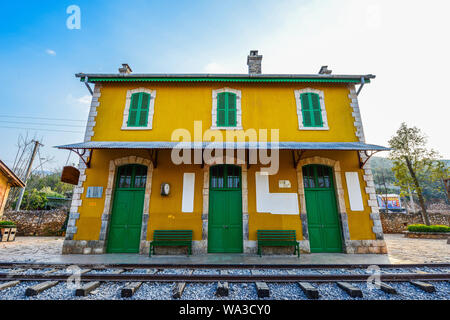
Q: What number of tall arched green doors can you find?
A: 3